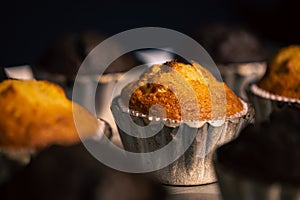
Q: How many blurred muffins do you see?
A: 6